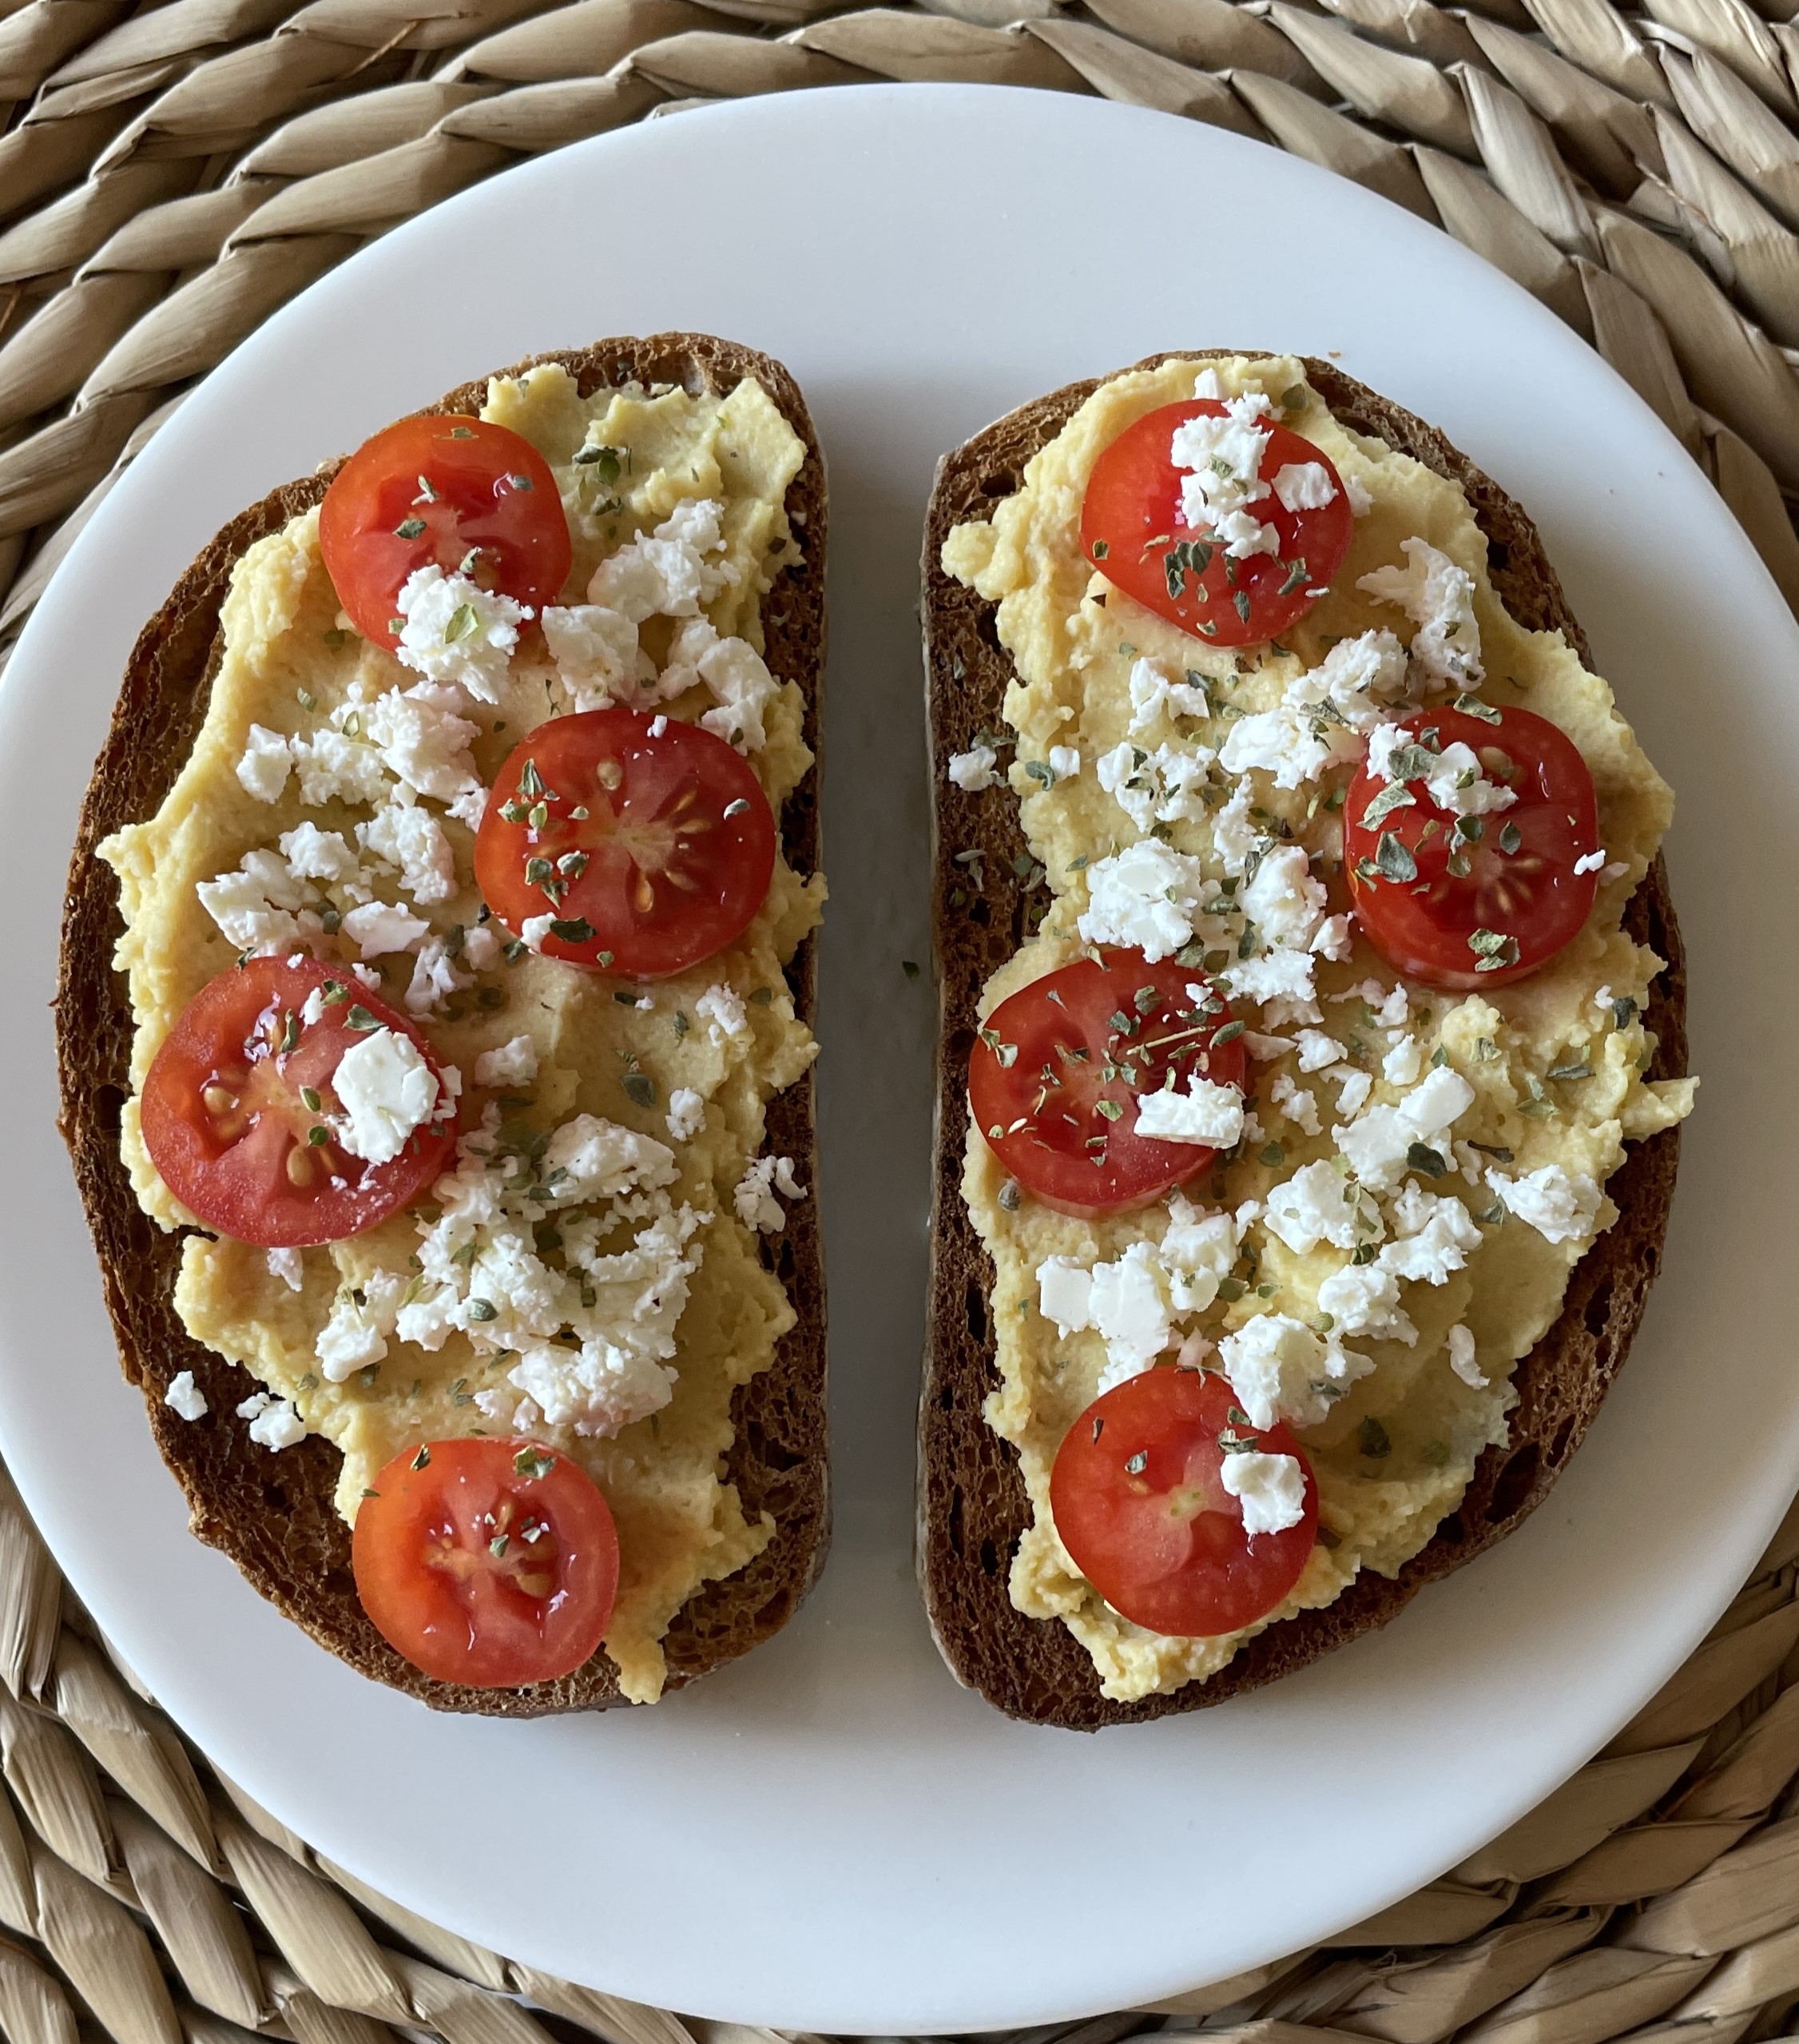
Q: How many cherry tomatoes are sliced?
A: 8